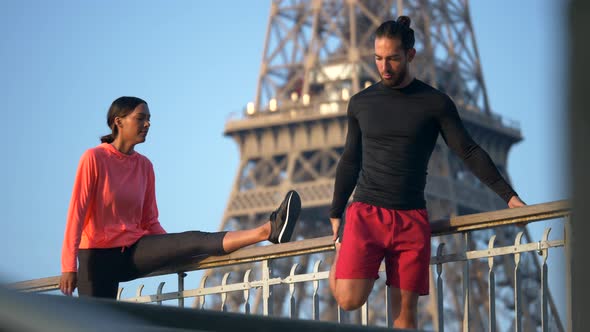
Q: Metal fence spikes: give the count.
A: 12